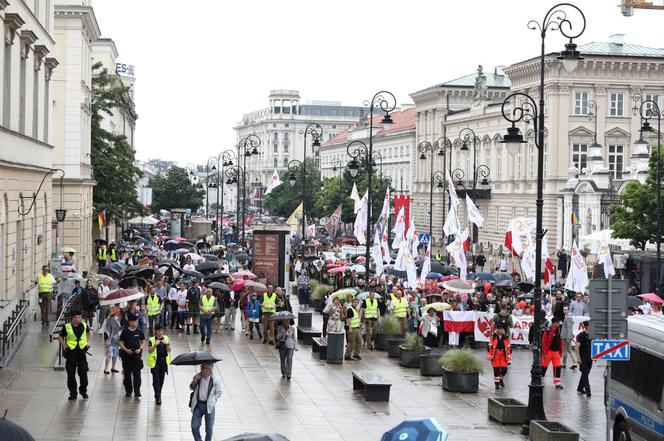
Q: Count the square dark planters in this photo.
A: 2